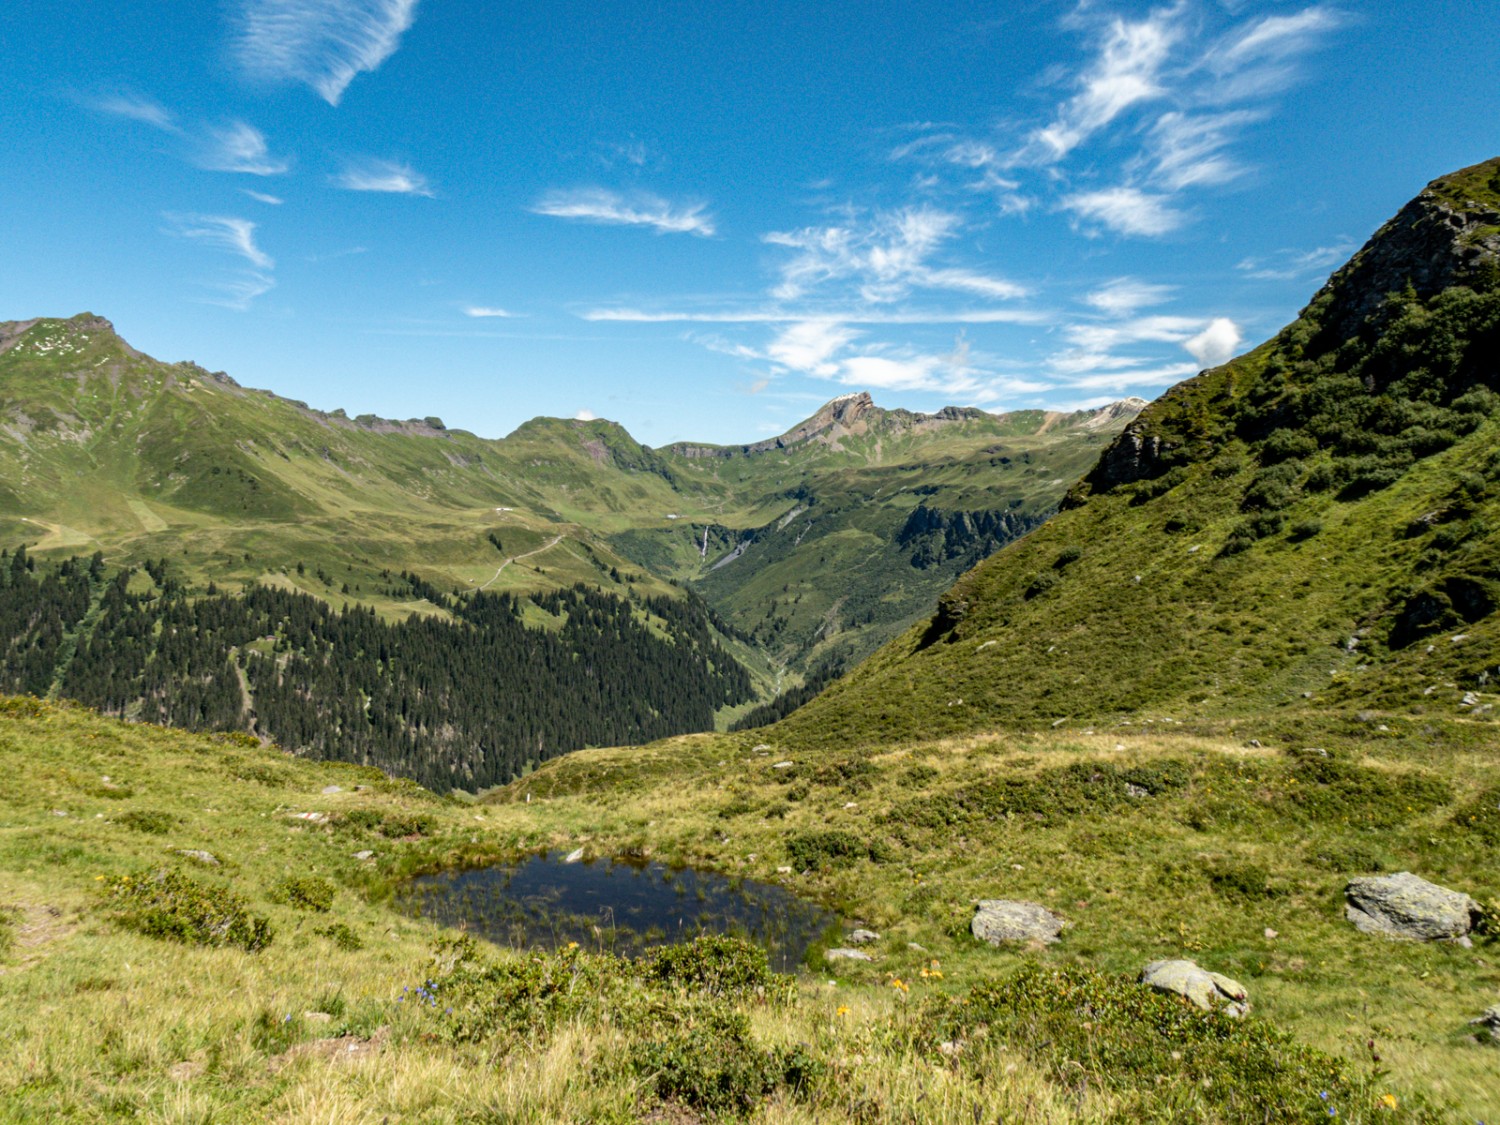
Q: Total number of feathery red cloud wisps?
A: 0